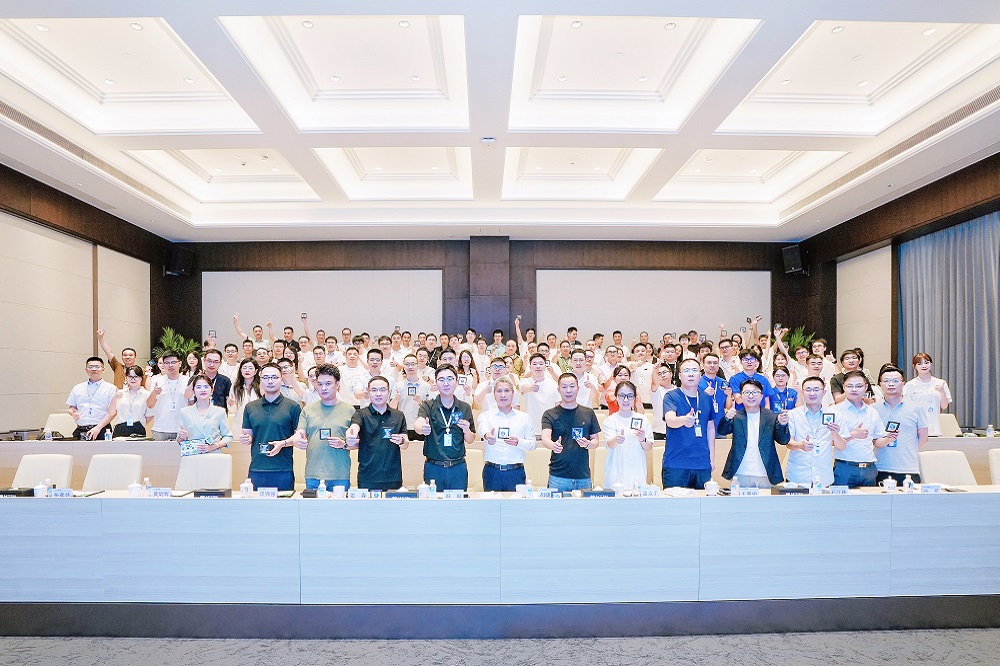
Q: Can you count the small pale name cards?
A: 10